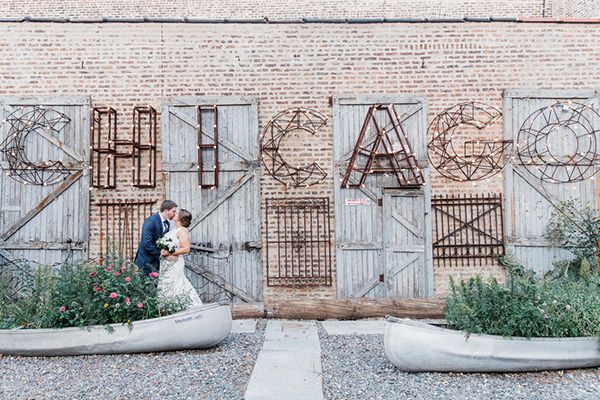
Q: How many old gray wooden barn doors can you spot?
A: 4